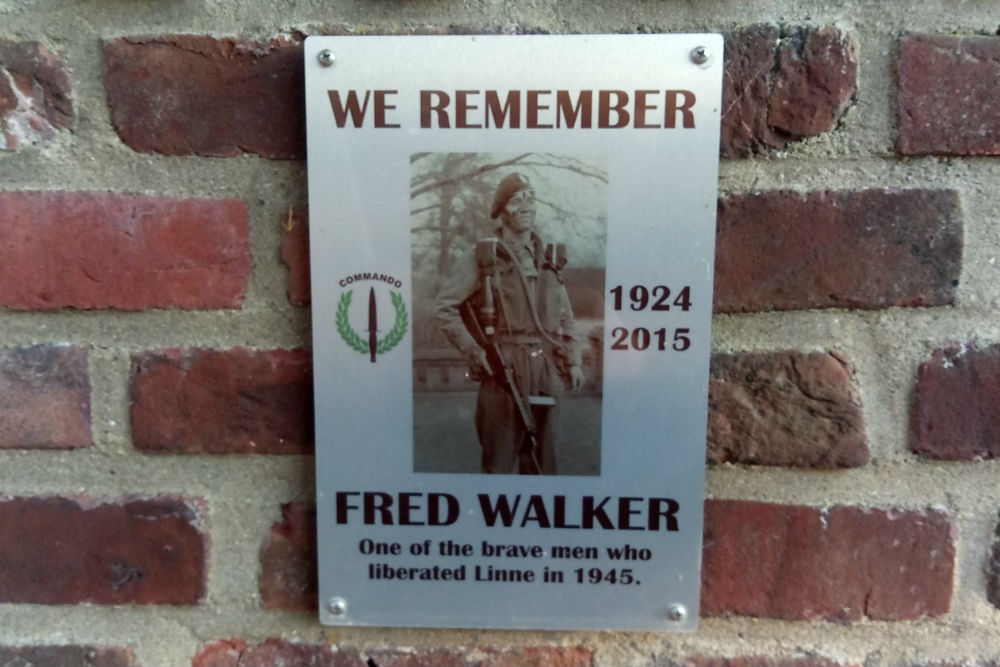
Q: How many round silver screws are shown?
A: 4